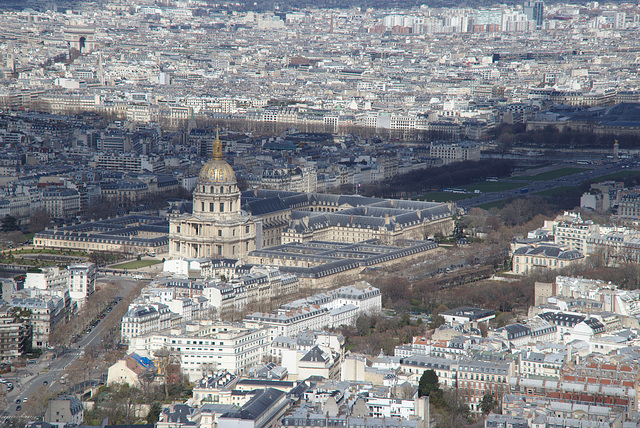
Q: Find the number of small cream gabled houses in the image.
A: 1